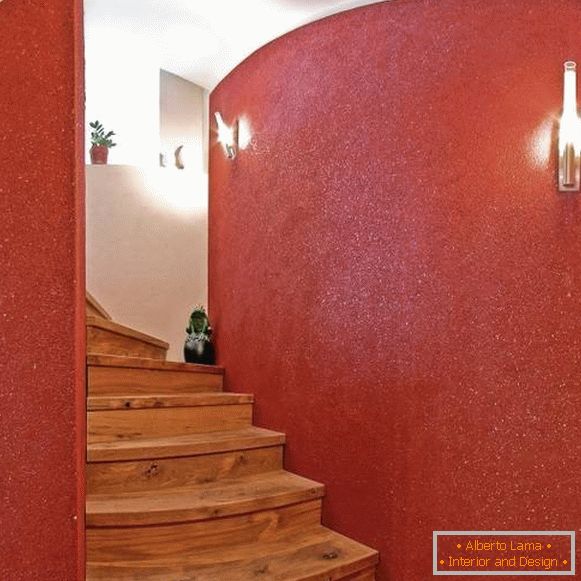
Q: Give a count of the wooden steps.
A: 7